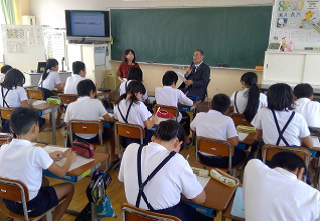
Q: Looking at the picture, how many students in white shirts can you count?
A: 15